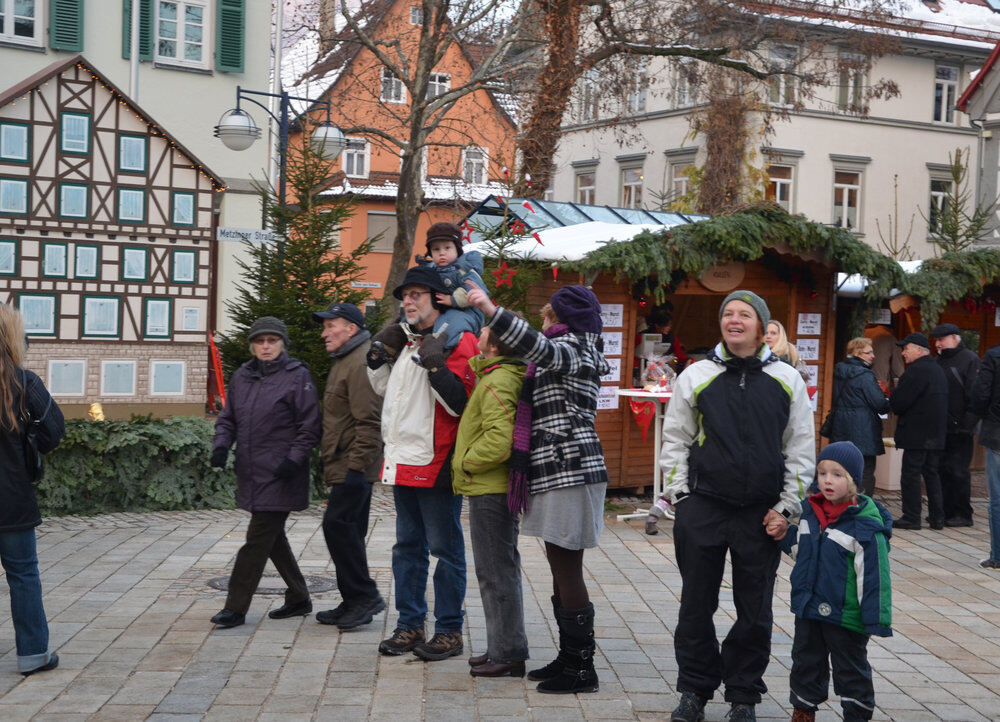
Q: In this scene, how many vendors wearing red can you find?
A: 1